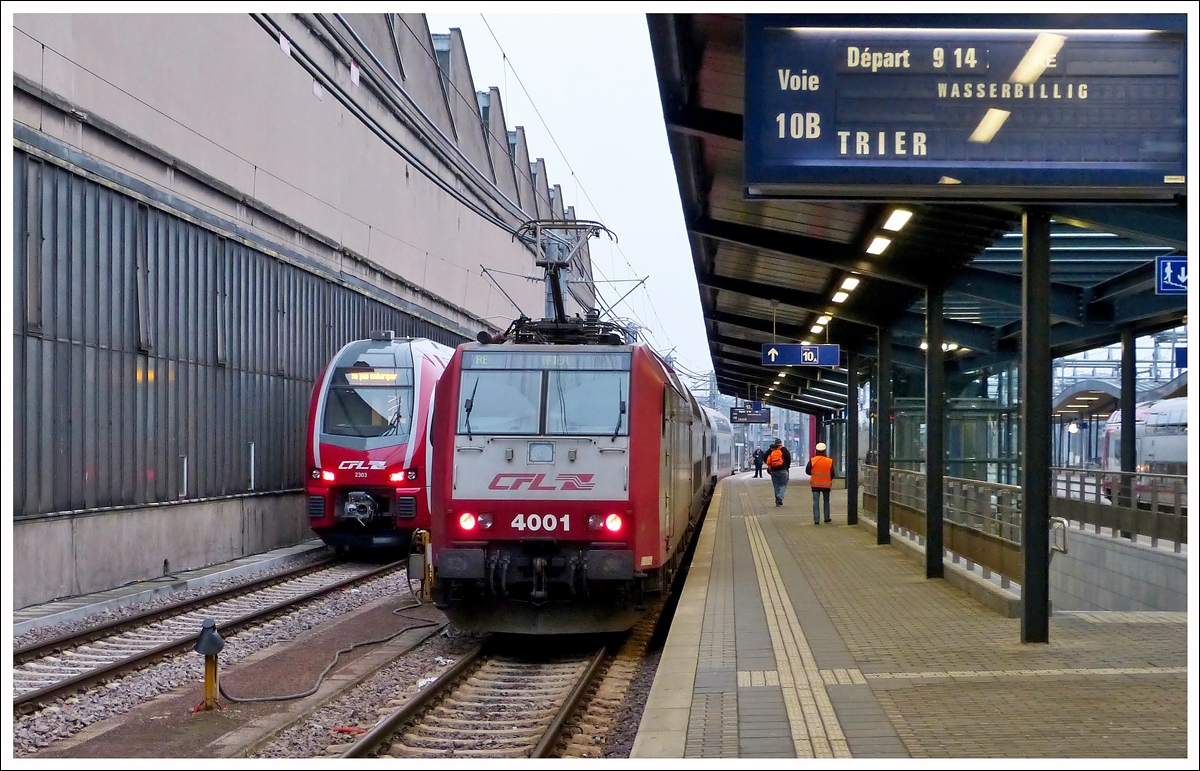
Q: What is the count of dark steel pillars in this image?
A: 5